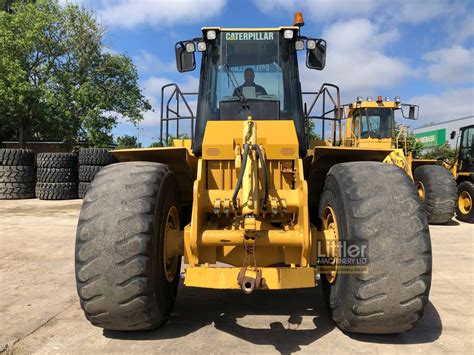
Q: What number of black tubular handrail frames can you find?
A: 2